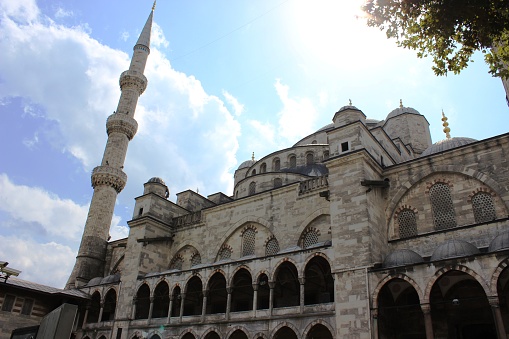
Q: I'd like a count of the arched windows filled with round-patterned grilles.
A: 9